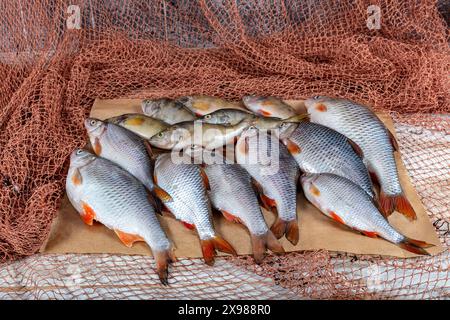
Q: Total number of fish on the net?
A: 14